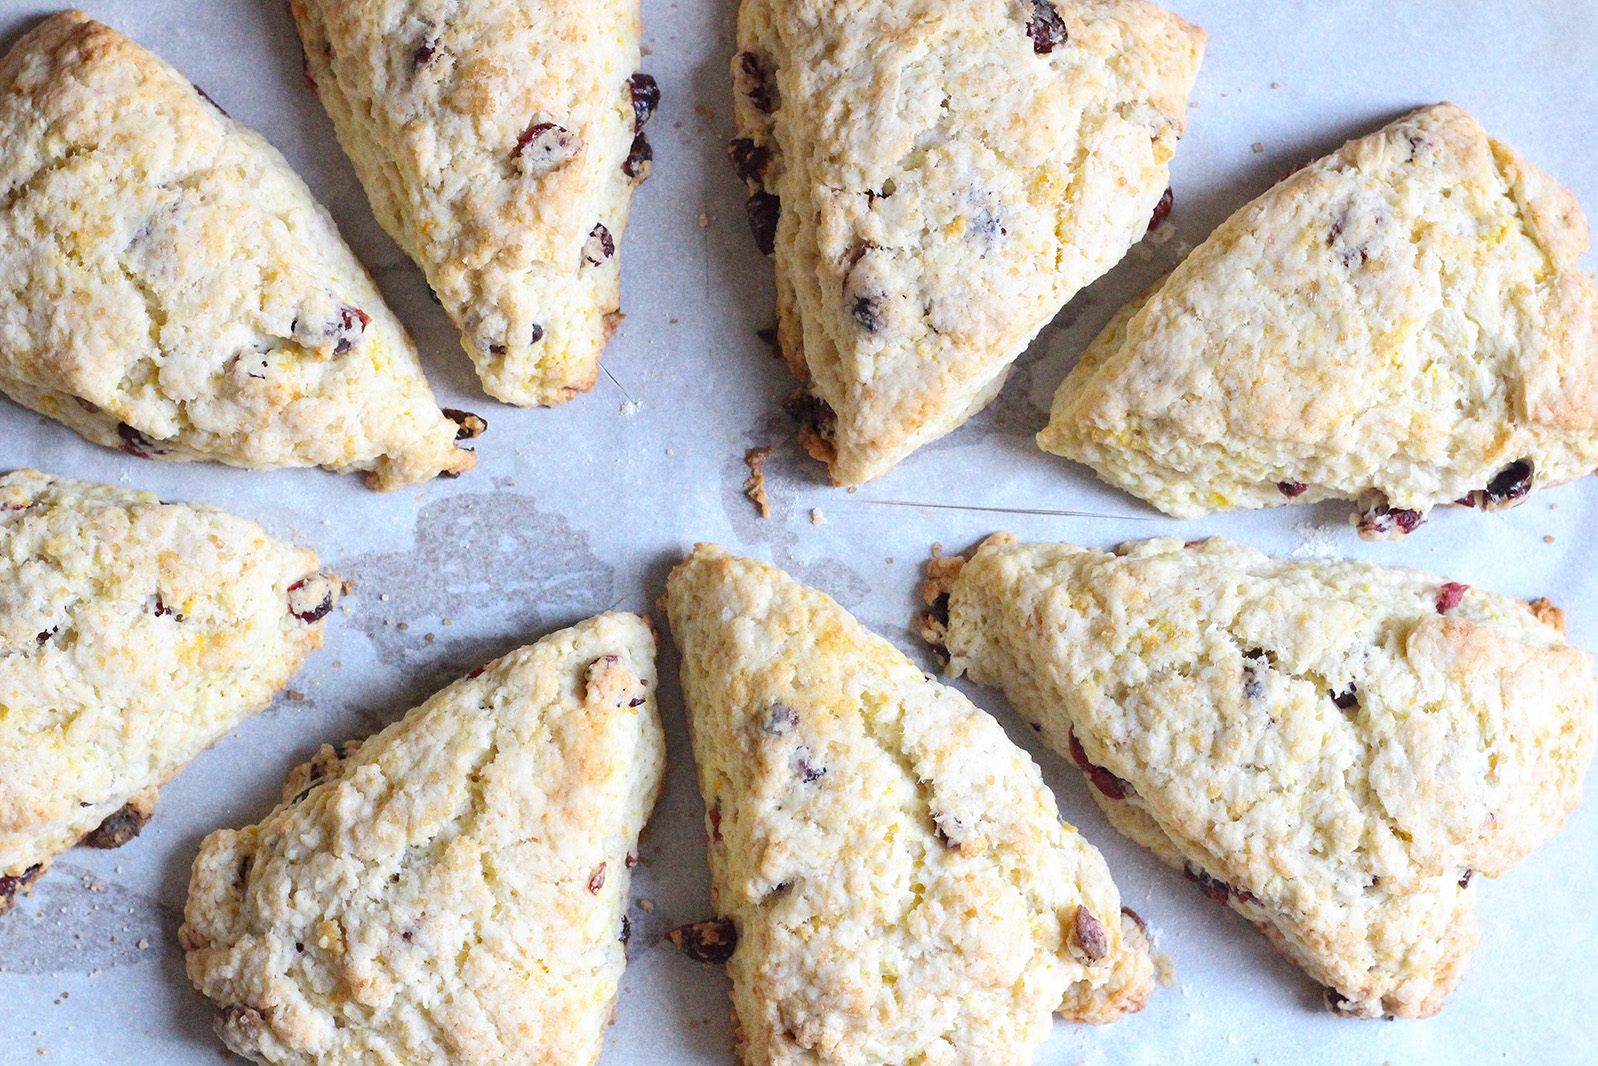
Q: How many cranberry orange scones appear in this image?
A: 8